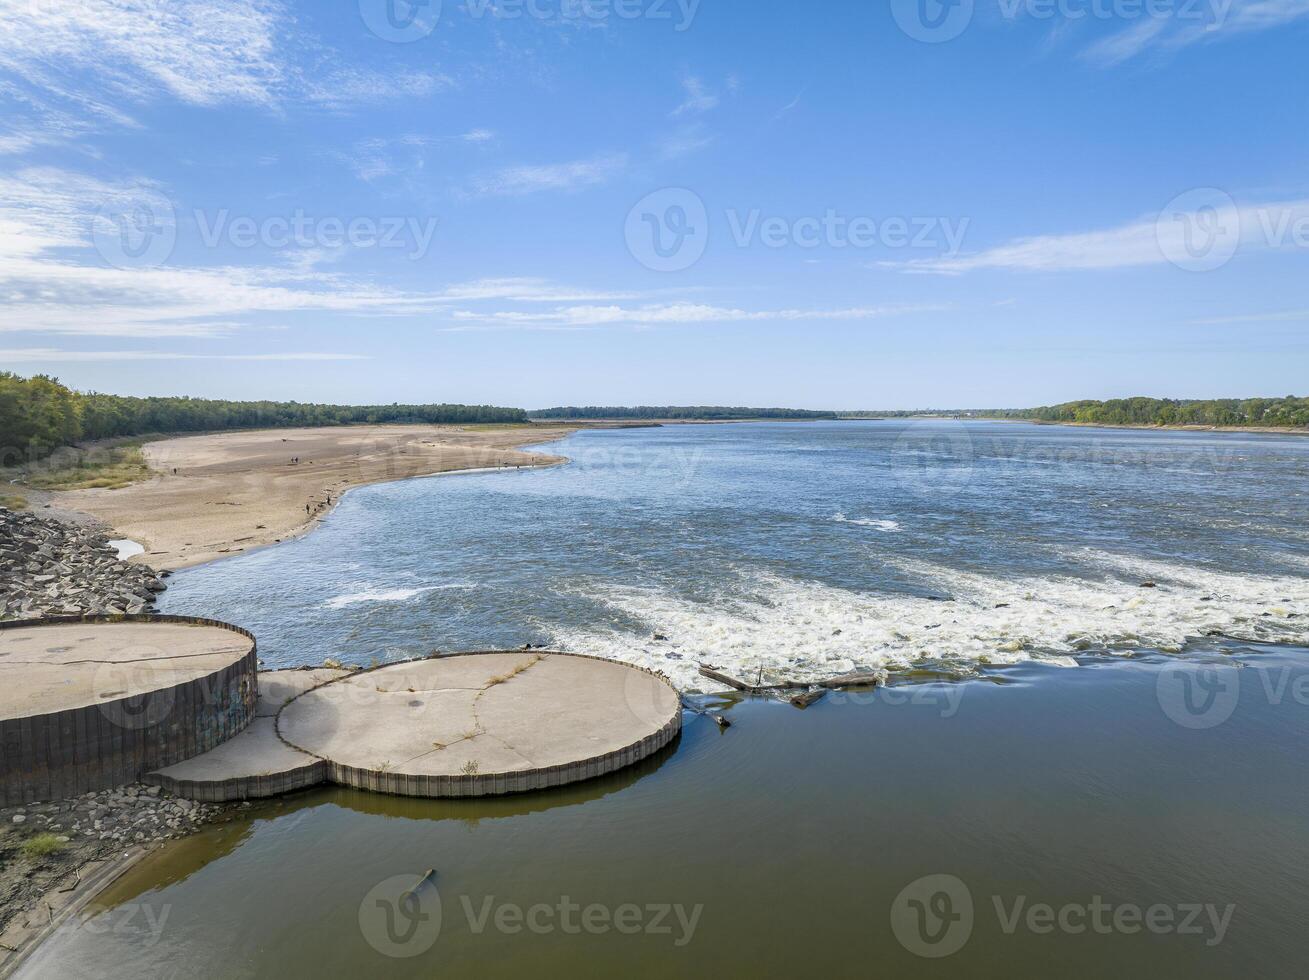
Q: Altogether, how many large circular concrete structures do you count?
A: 2